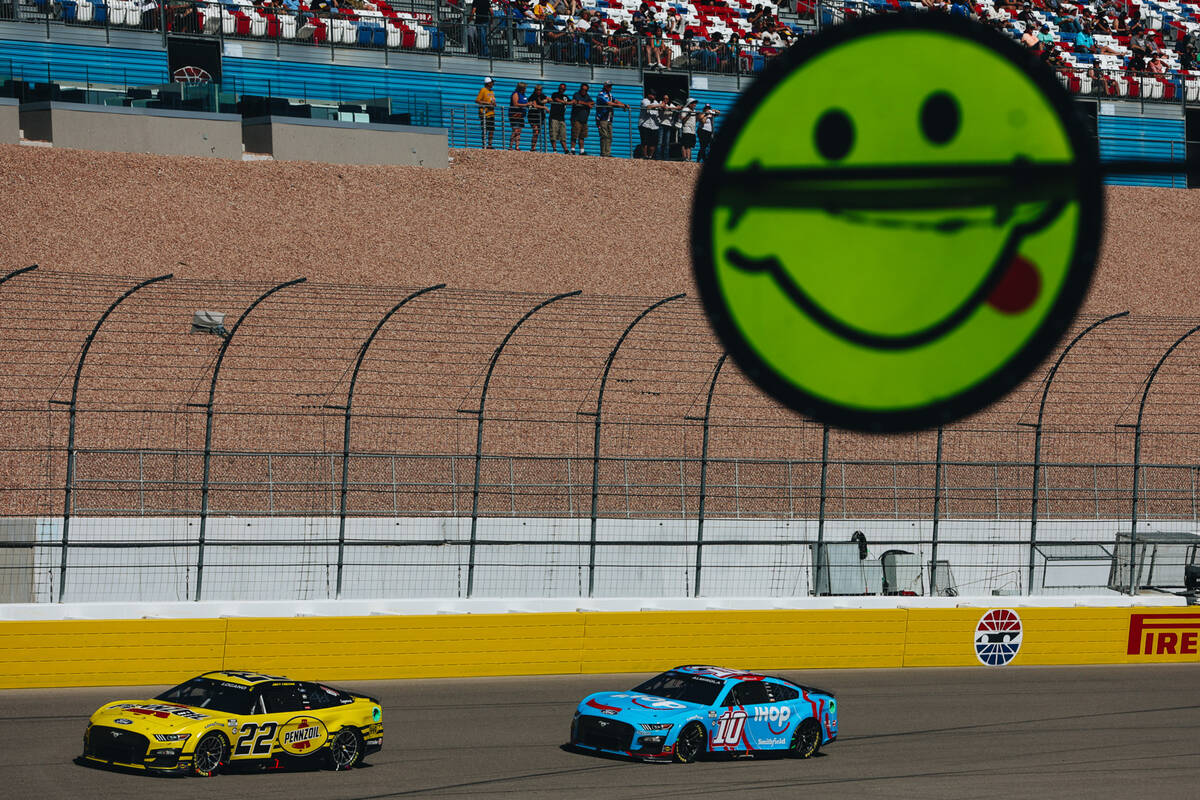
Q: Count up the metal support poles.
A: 11